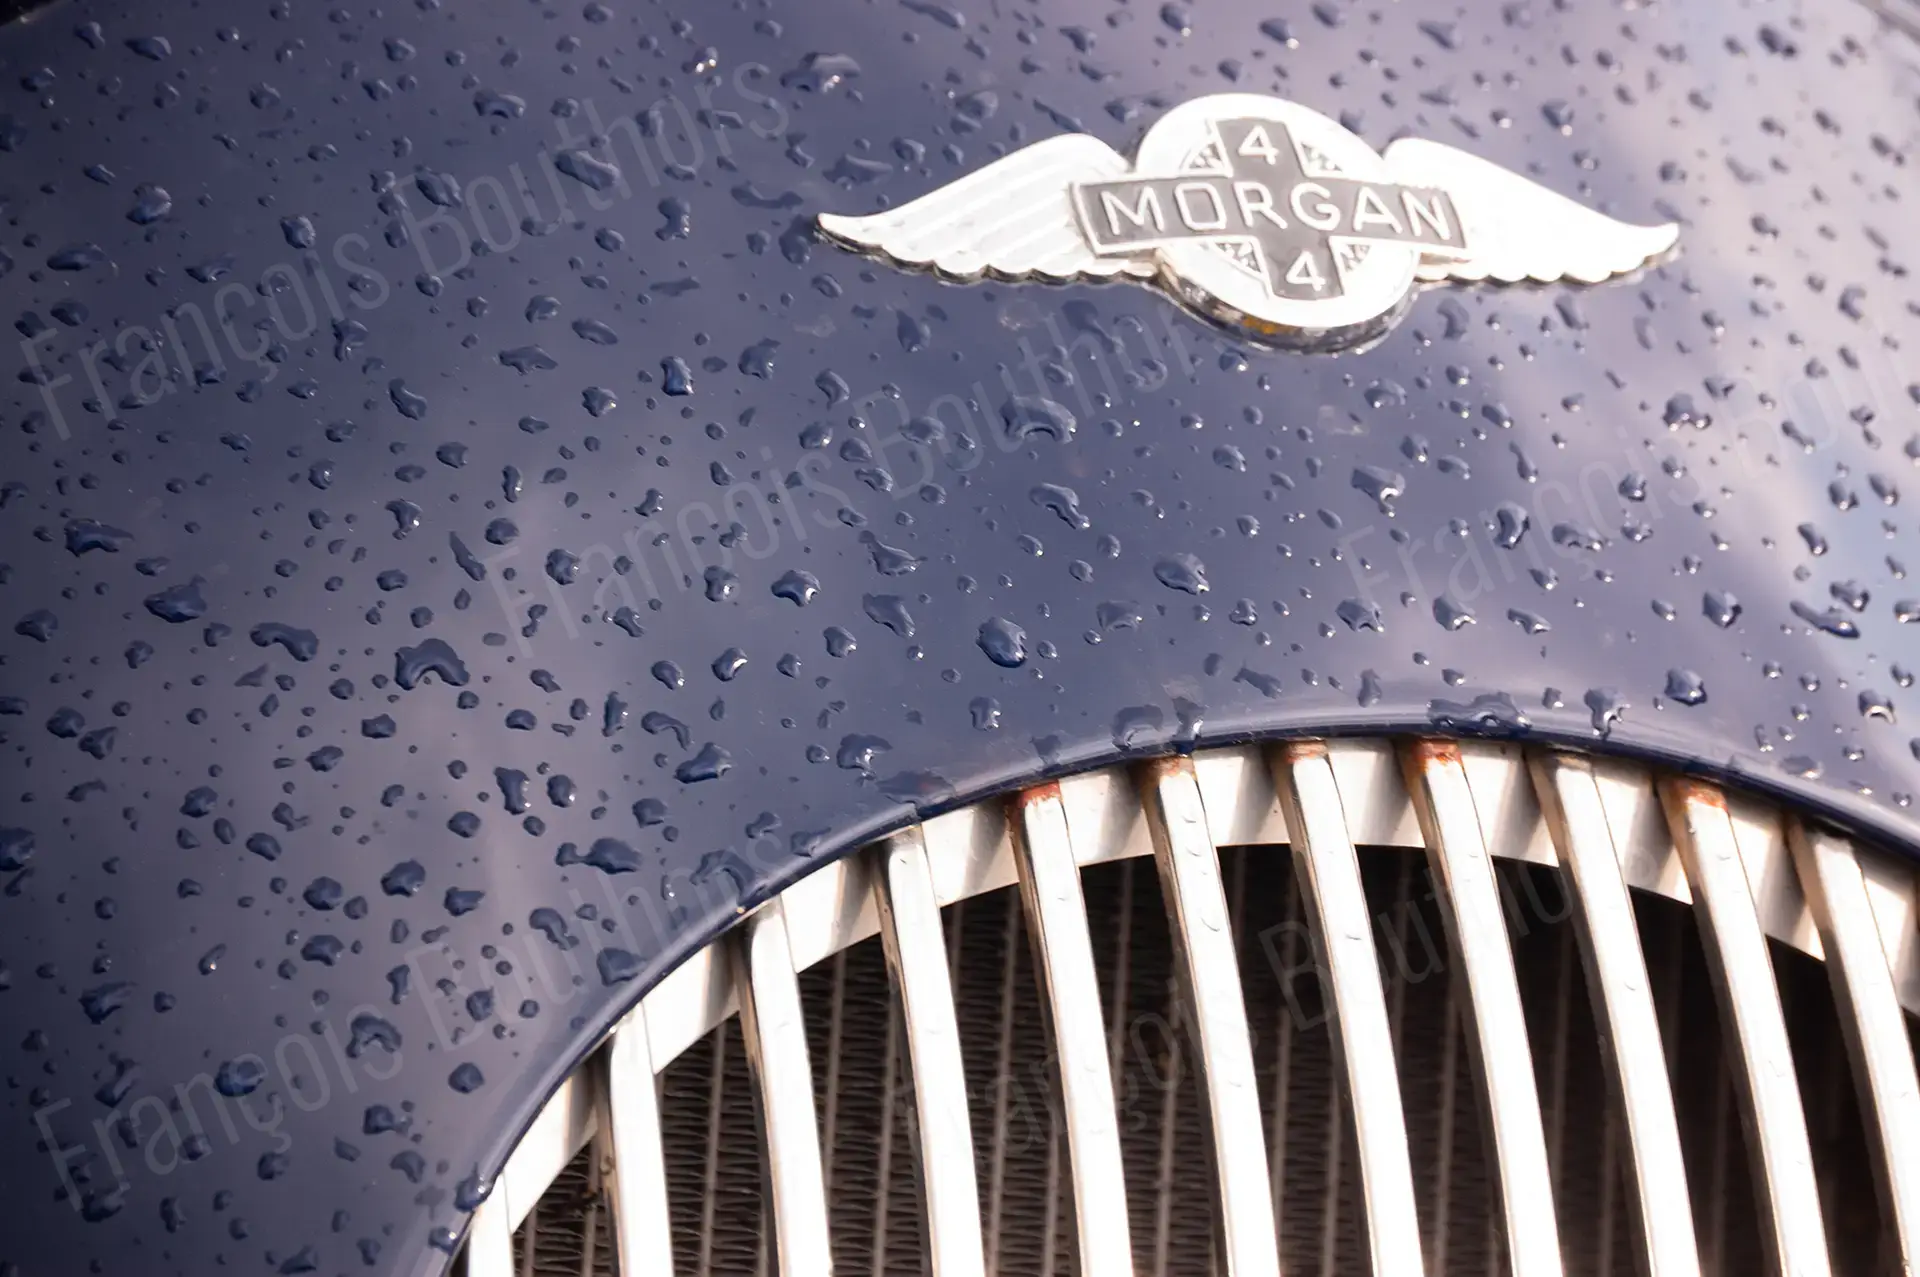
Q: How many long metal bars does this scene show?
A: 11